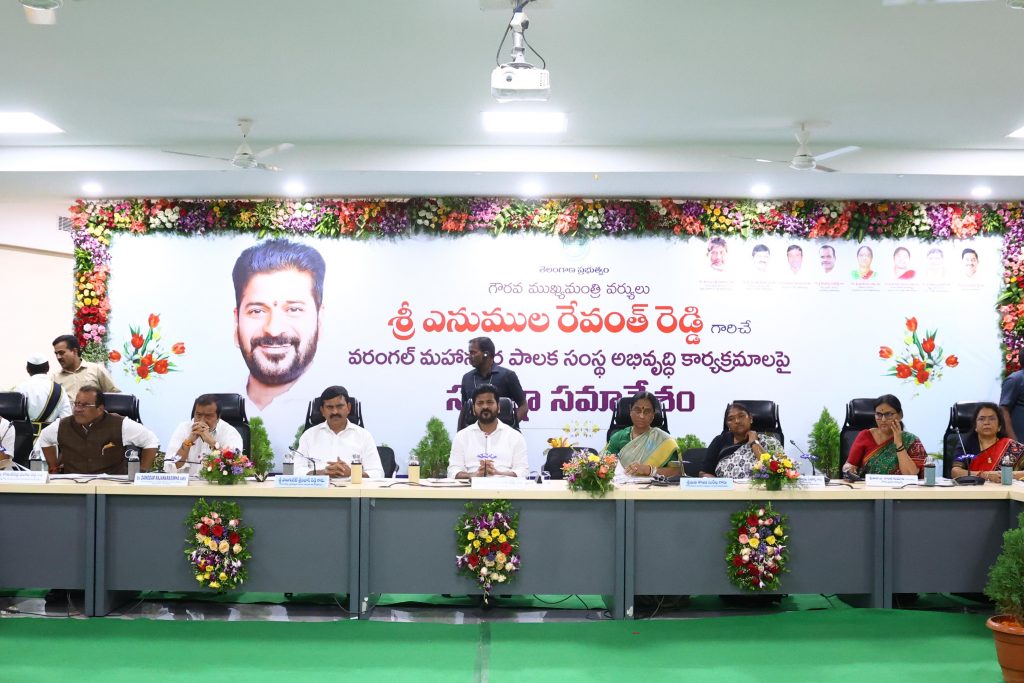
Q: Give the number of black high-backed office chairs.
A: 9